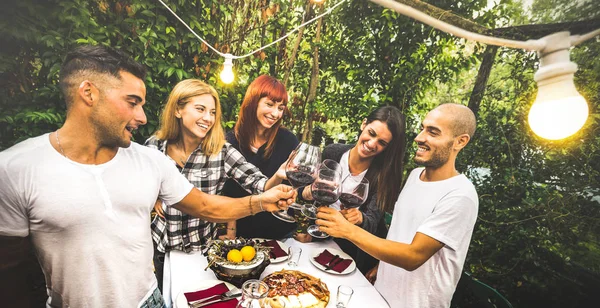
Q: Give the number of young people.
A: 5